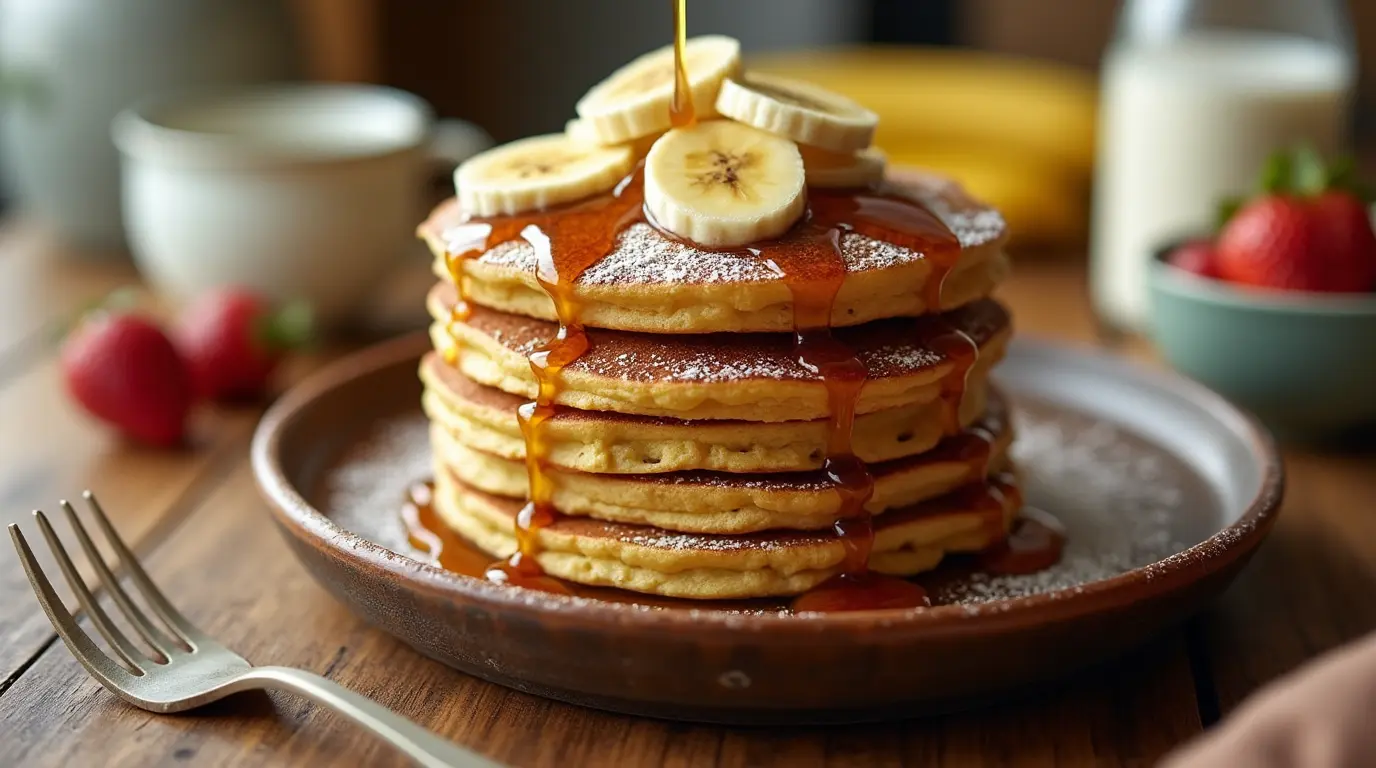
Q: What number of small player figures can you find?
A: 0